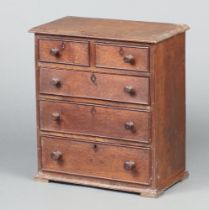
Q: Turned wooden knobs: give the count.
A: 8